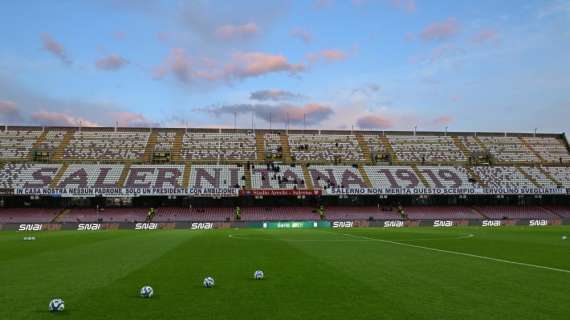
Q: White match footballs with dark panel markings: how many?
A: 4